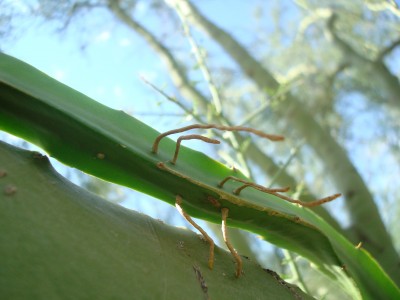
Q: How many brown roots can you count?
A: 6